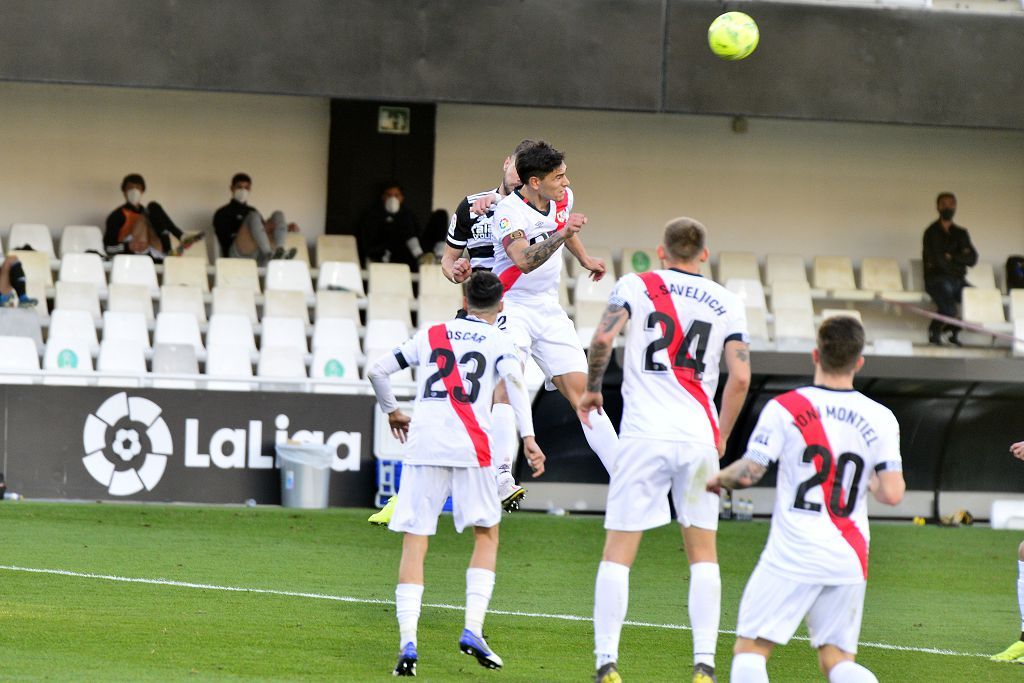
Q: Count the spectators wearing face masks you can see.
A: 4